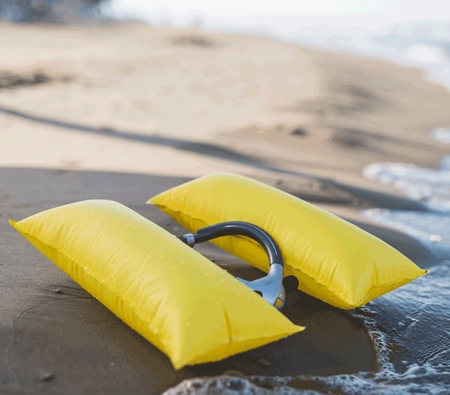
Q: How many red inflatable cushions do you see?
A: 0